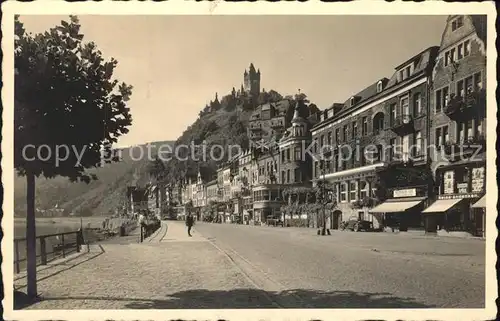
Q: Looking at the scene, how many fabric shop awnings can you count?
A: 3